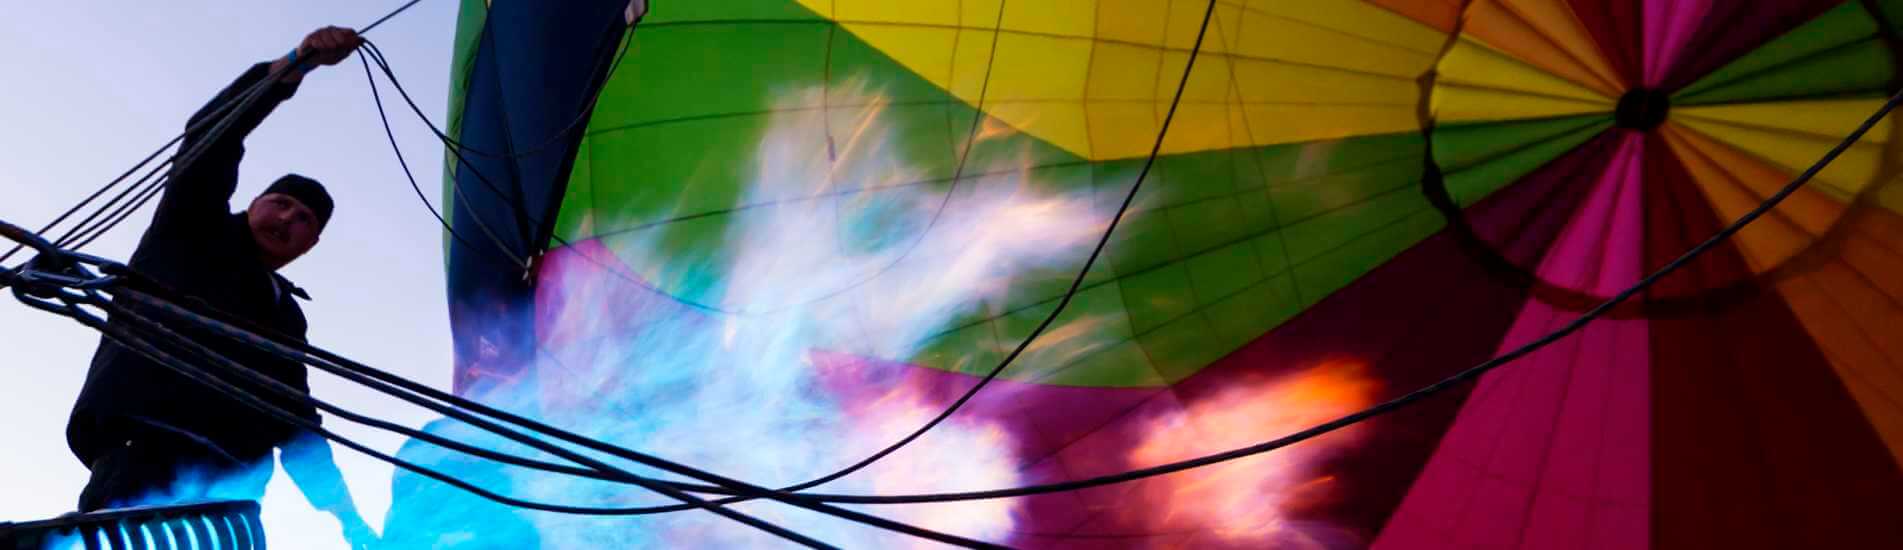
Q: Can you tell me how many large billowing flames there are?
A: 2